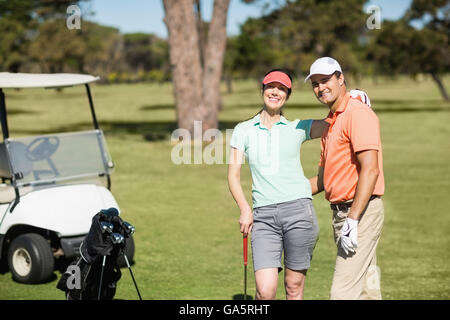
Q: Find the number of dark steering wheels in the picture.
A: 1